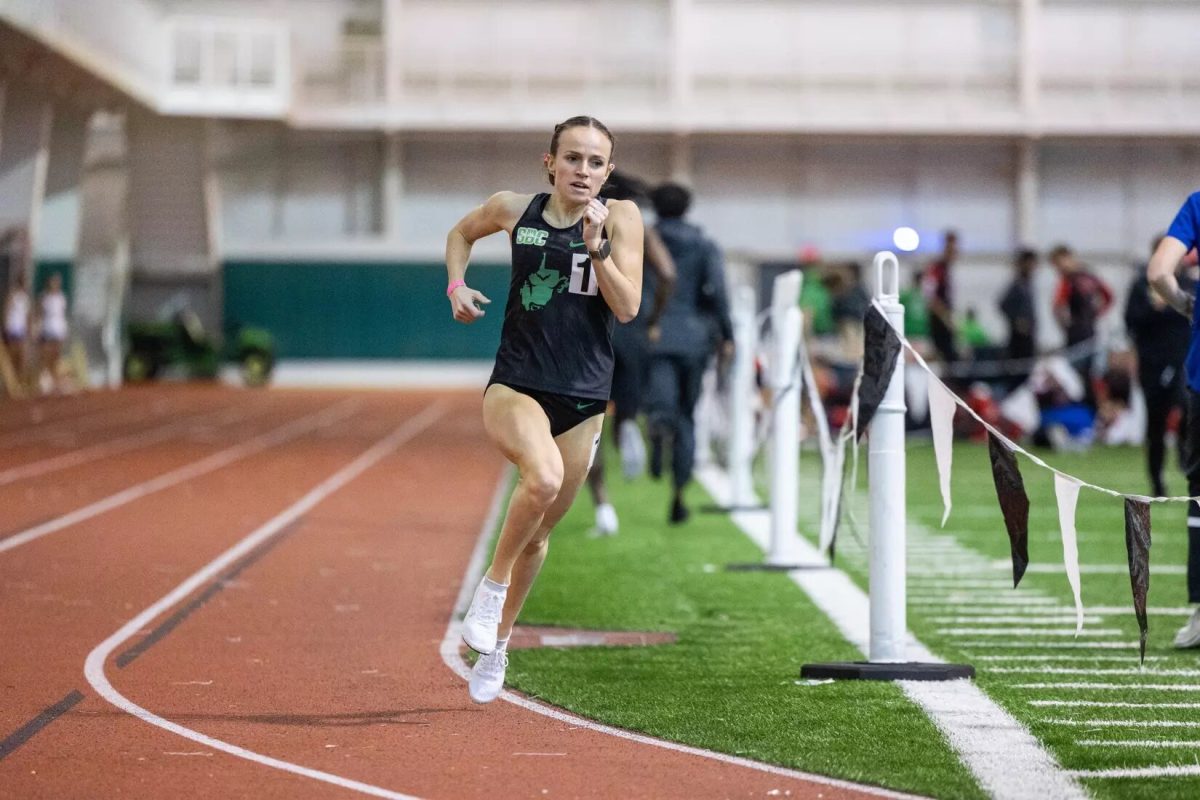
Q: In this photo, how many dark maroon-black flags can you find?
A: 3